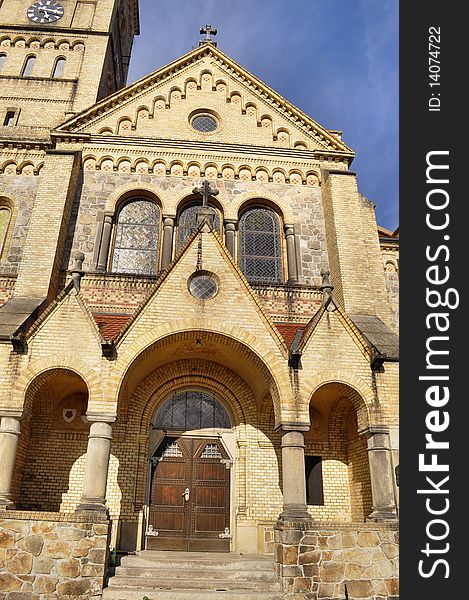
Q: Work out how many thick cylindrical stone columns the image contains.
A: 4